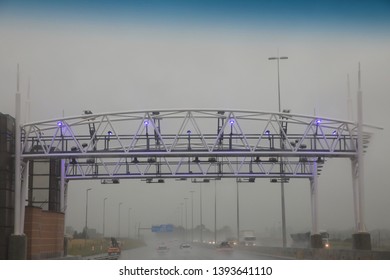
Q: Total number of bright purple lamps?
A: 4